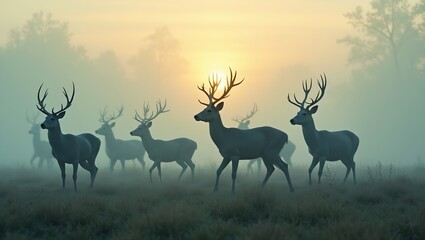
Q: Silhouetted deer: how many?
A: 7